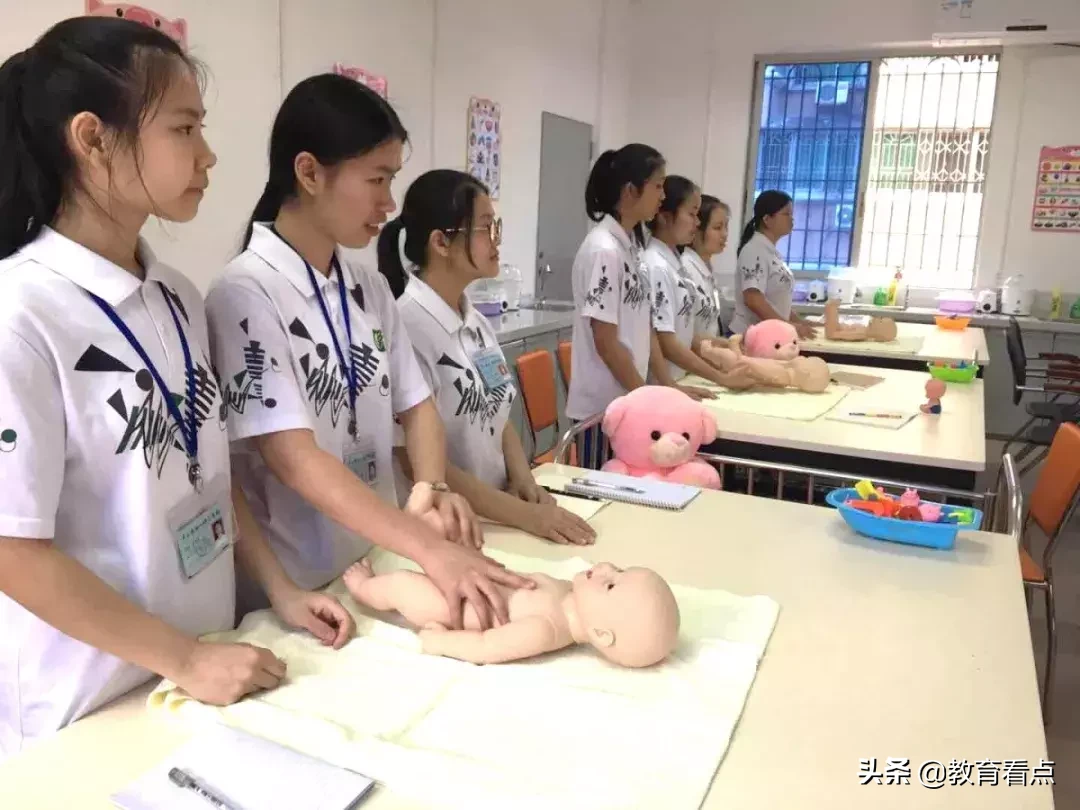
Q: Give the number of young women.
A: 7